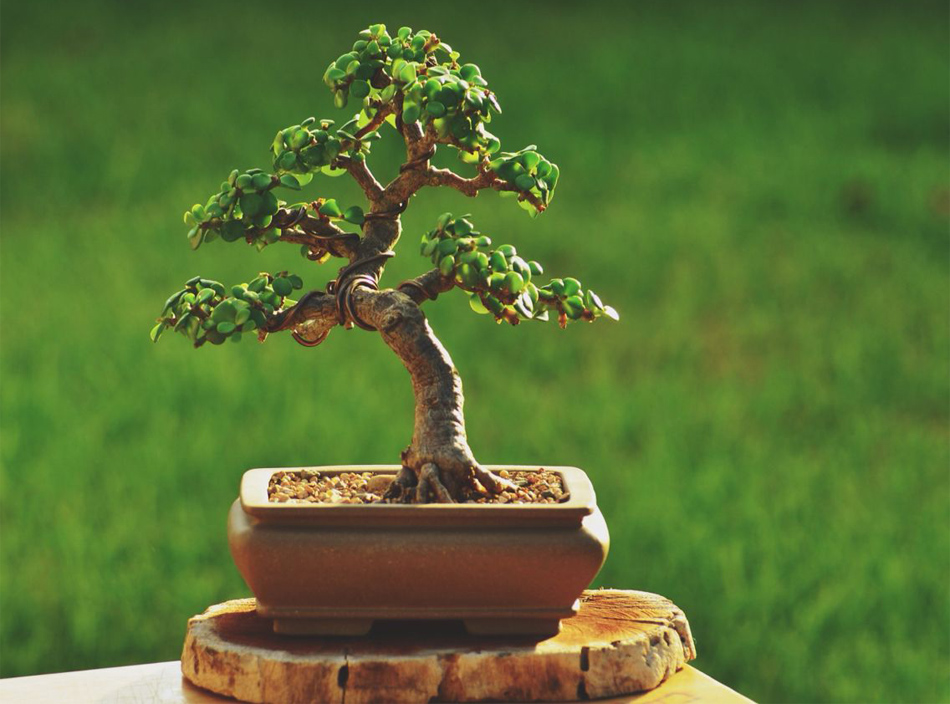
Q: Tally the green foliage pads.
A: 6